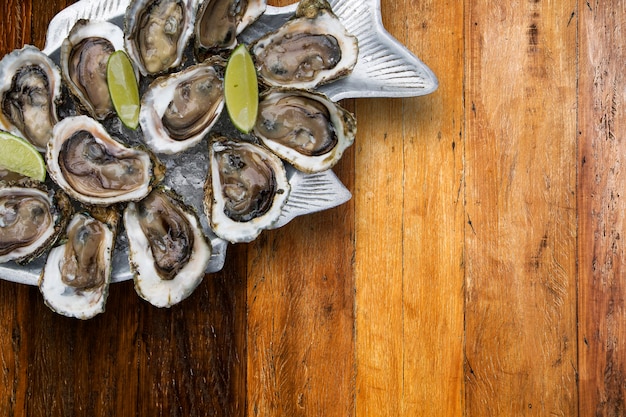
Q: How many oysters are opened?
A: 12